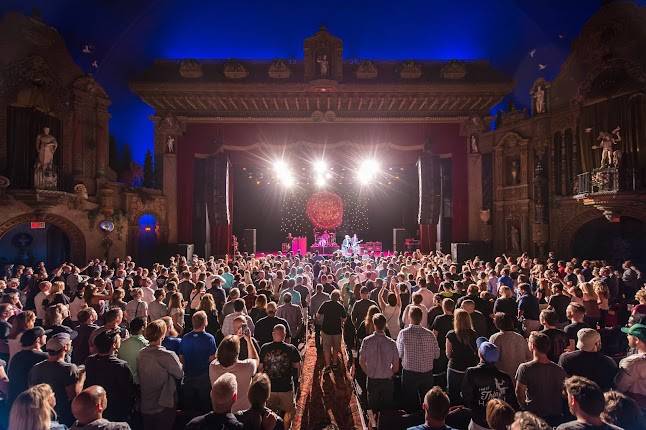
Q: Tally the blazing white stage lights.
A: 3